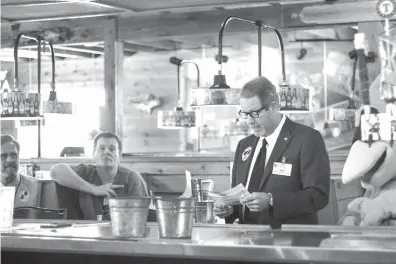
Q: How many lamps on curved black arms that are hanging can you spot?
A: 5